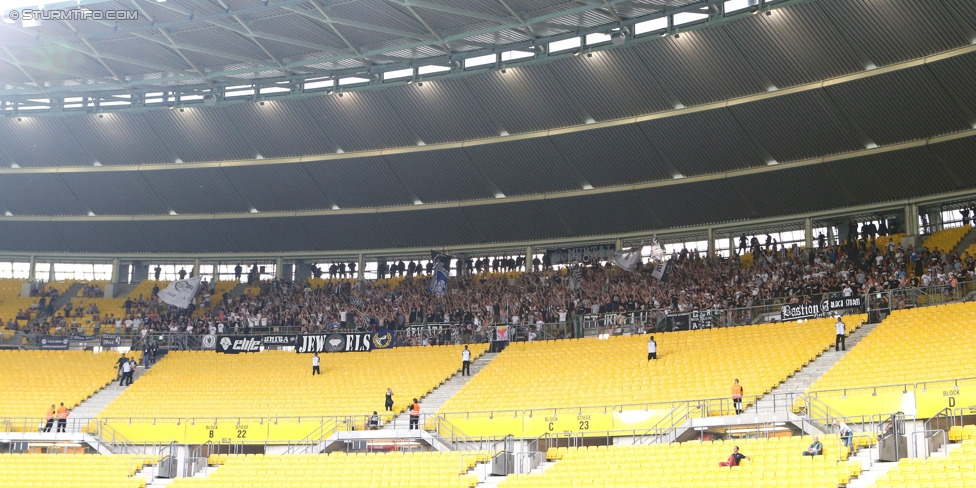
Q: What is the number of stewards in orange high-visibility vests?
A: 4